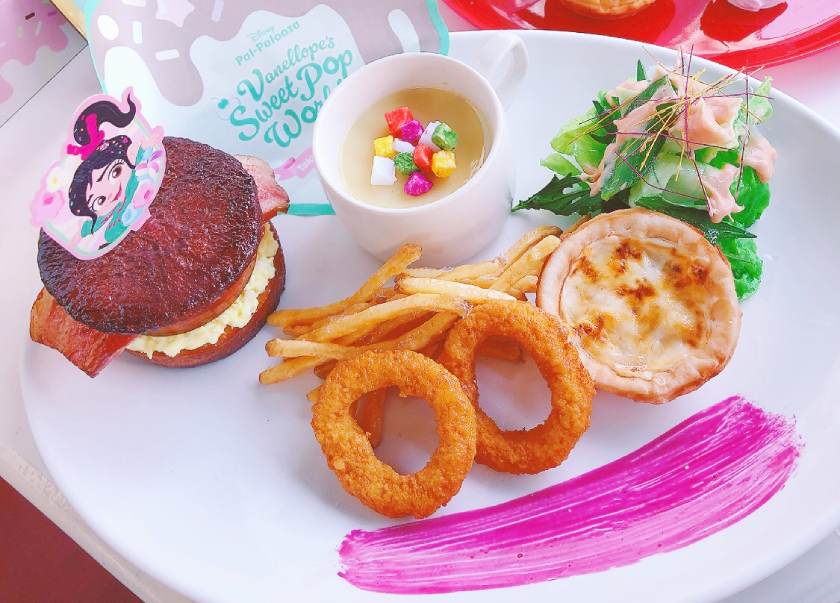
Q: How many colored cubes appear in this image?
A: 11